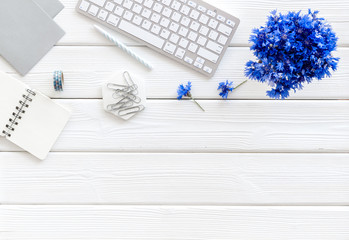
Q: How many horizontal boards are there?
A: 5